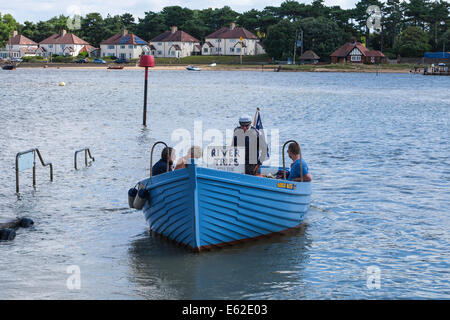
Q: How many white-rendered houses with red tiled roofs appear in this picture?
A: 5